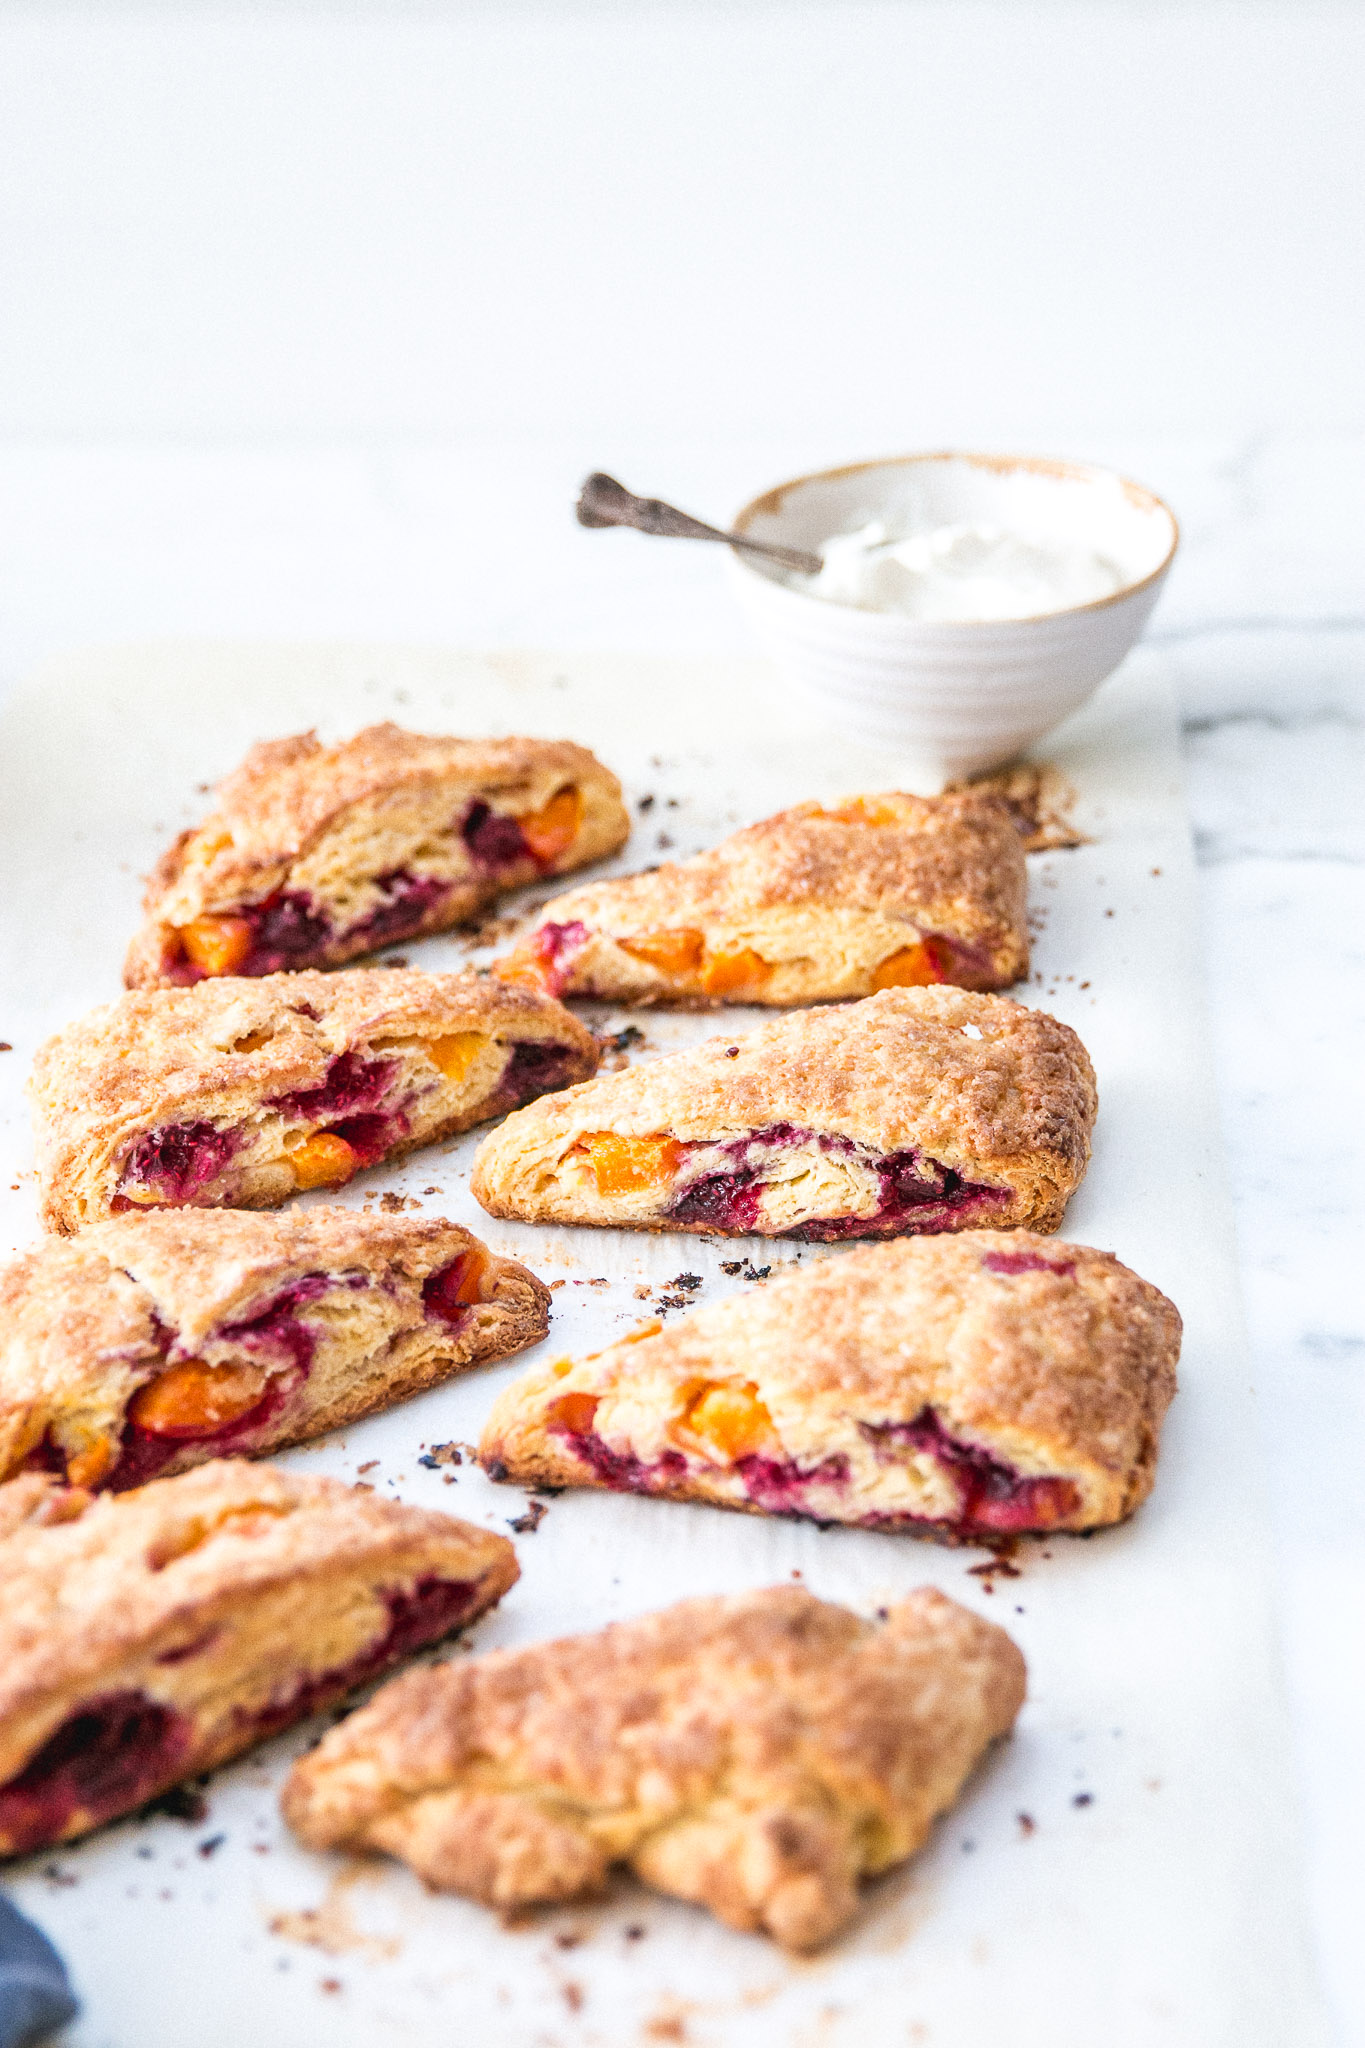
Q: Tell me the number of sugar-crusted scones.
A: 8